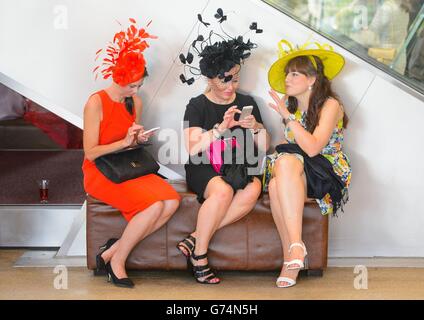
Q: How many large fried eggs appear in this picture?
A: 0